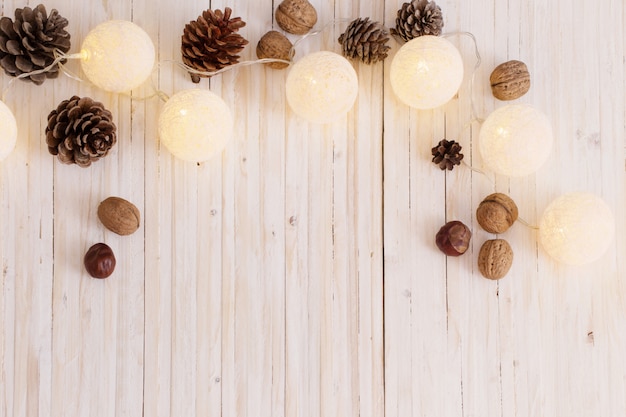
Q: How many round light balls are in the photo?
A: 7